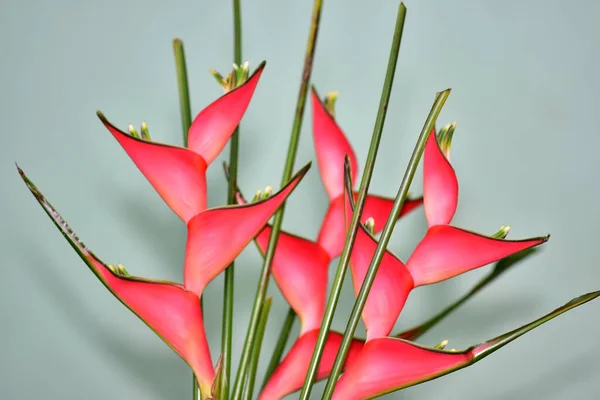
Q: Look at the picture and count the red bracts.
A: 12